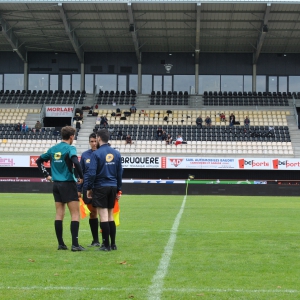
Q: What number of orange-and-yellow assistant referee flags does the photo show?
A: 2